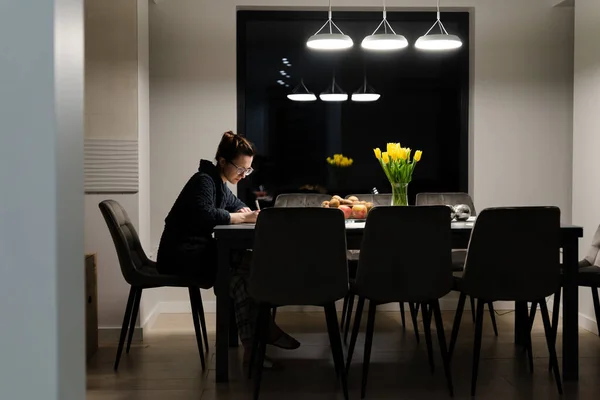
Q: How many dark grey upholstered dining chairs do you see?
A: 8